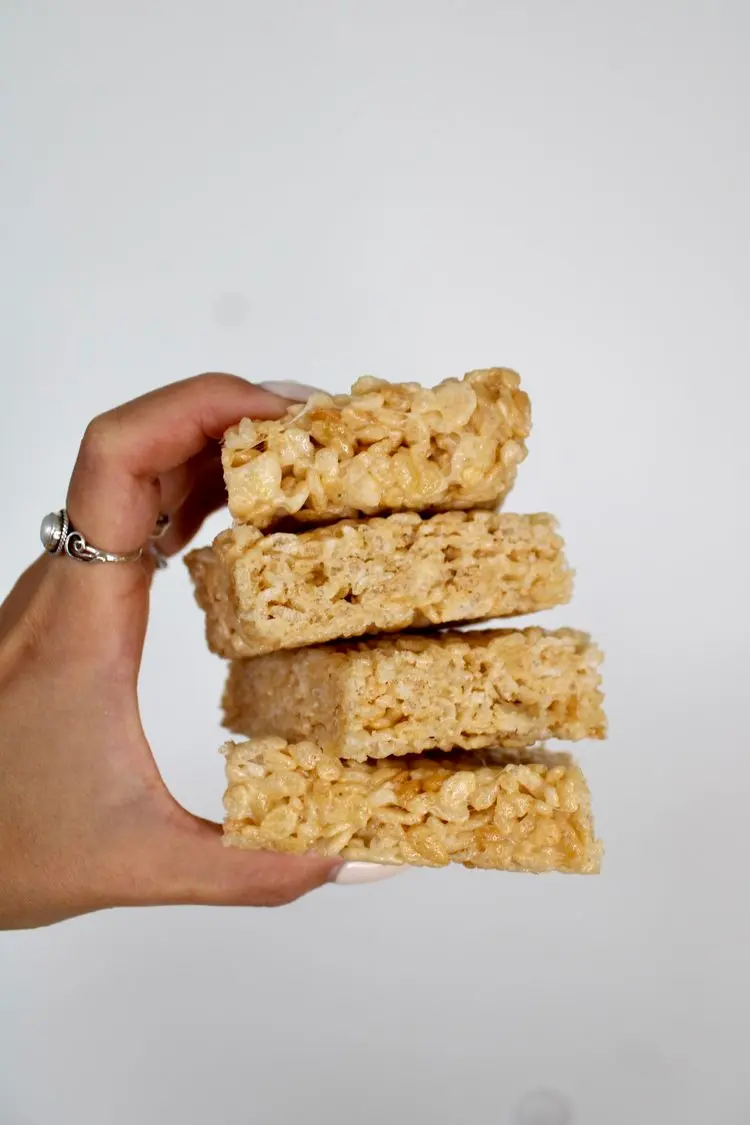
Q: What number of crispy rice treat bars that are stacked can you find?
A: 4